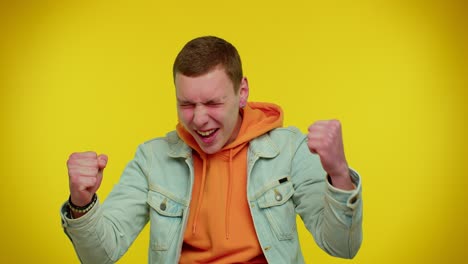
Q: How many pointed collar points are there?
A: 2